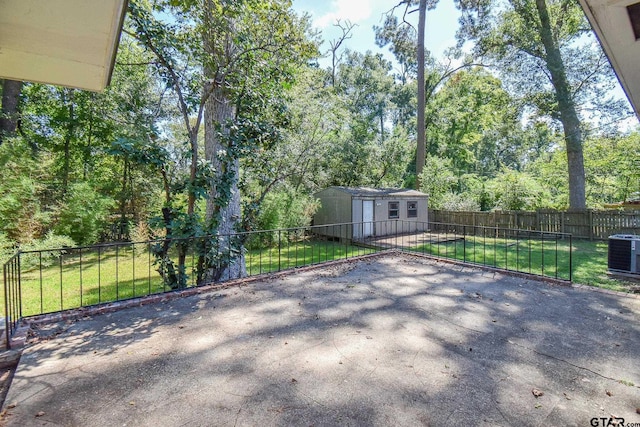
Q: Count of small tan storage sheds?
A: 1